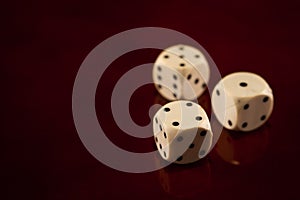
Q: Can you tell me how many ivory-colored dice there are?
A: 3